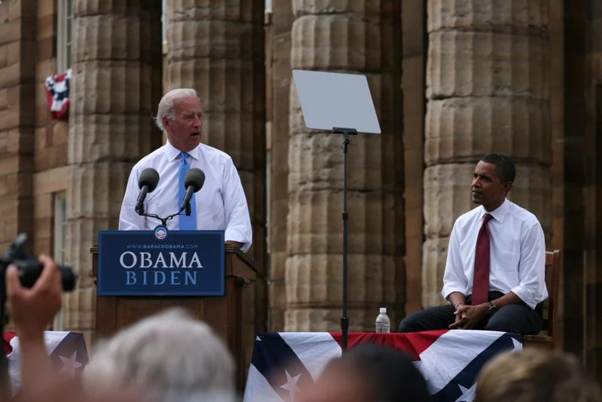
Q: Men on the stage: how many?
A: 2